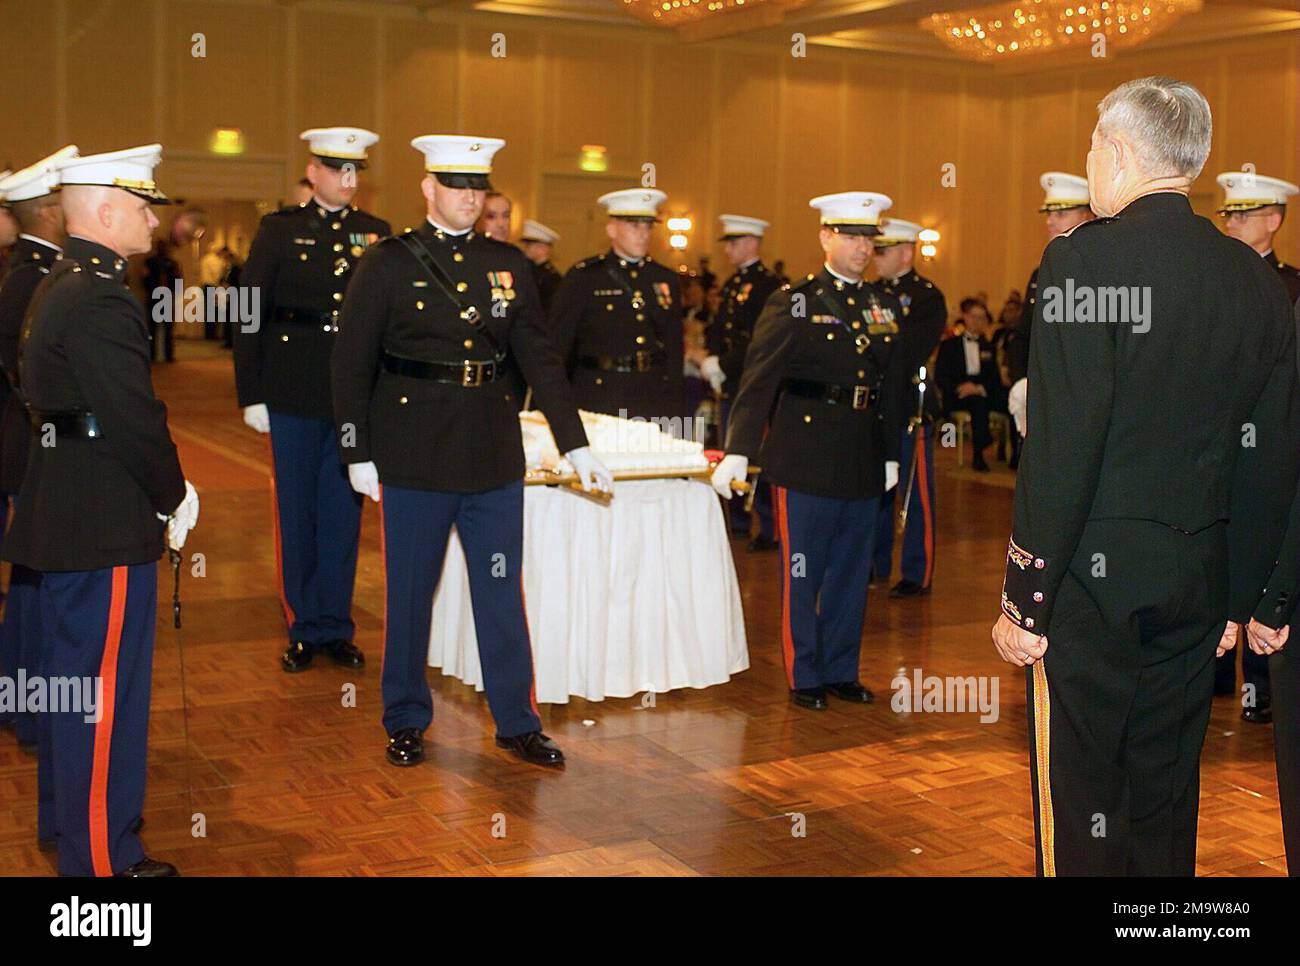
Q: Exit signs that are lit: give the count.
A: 2